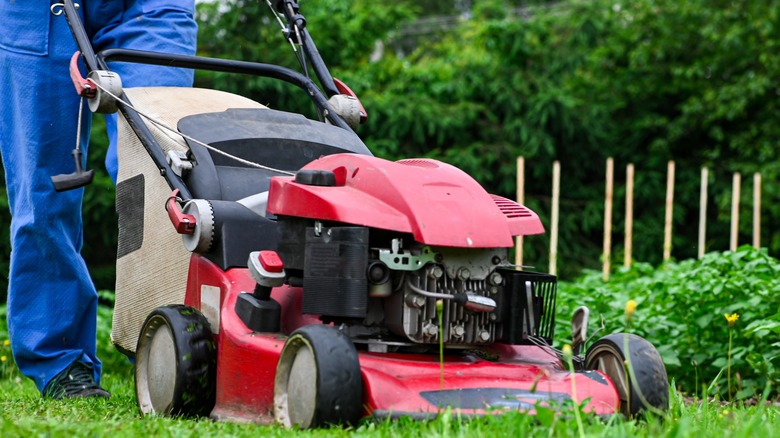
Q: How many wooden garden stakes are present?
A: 8